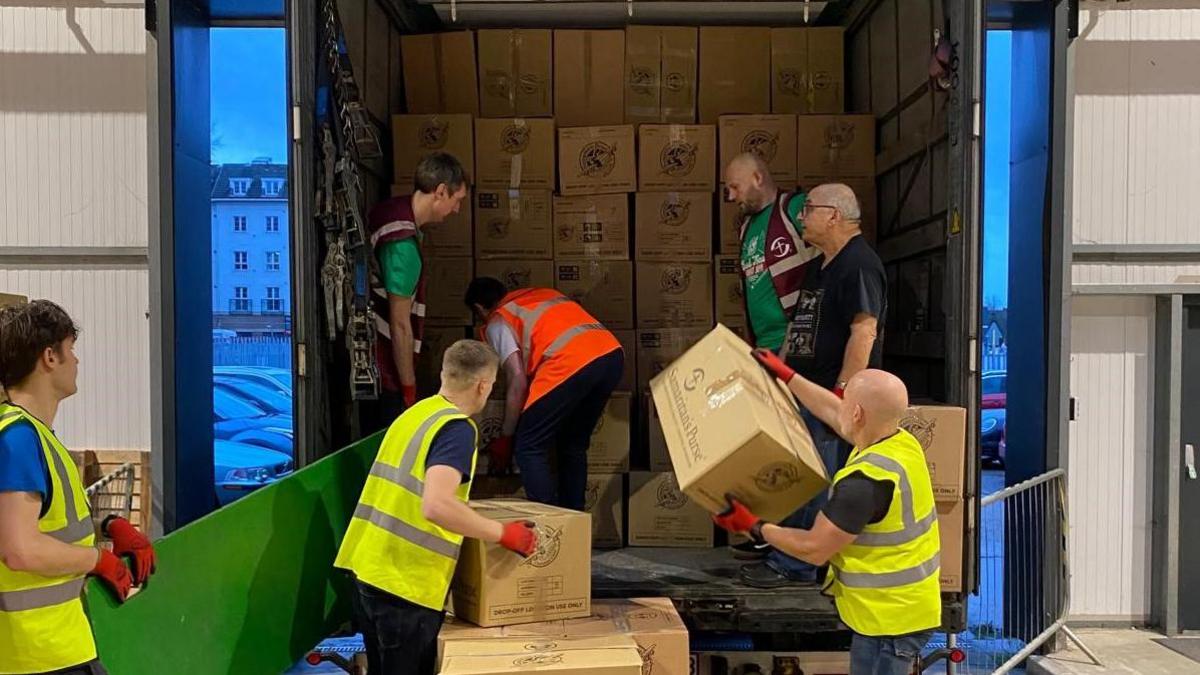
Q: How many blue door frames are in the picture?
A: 2